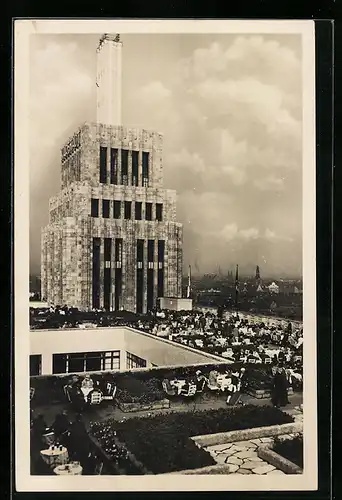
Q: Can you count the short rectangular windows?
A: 7